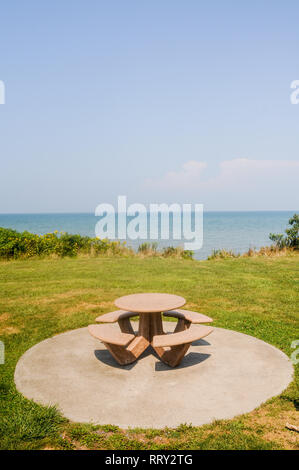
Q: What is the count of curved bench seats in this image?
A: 4